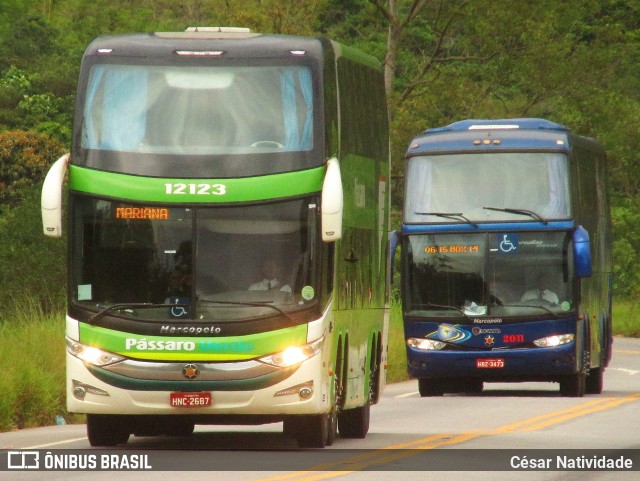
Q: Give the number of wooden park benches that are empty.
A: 0